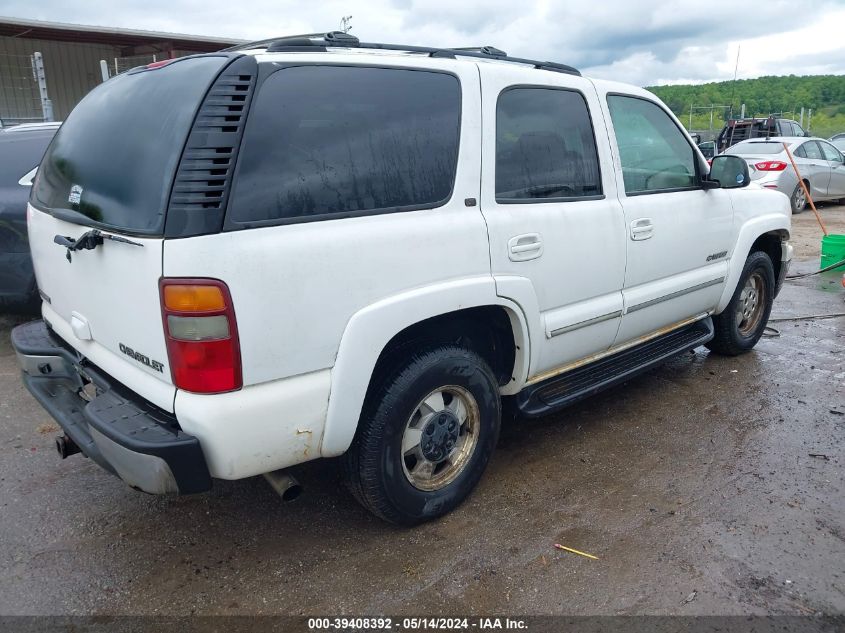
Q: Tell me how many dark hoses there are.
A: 2